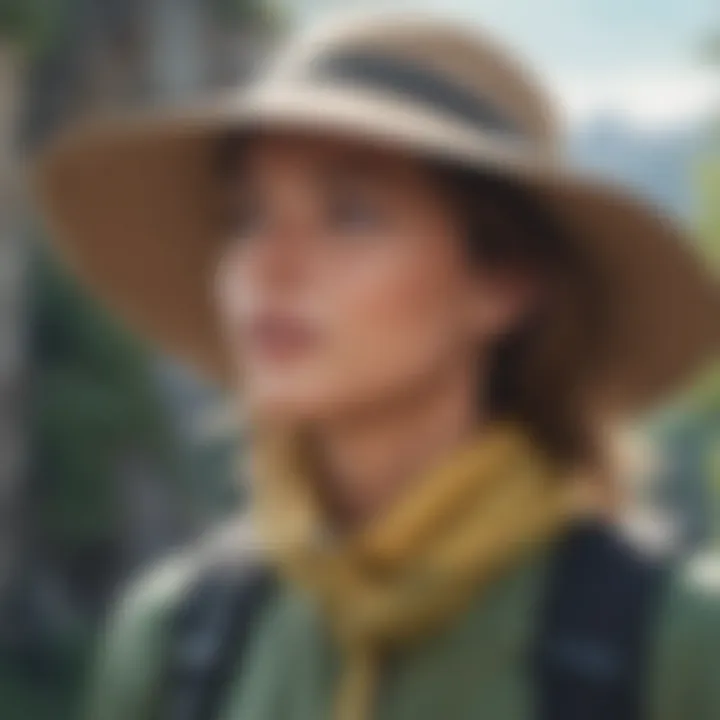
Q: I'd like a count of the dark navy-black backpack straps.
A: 2